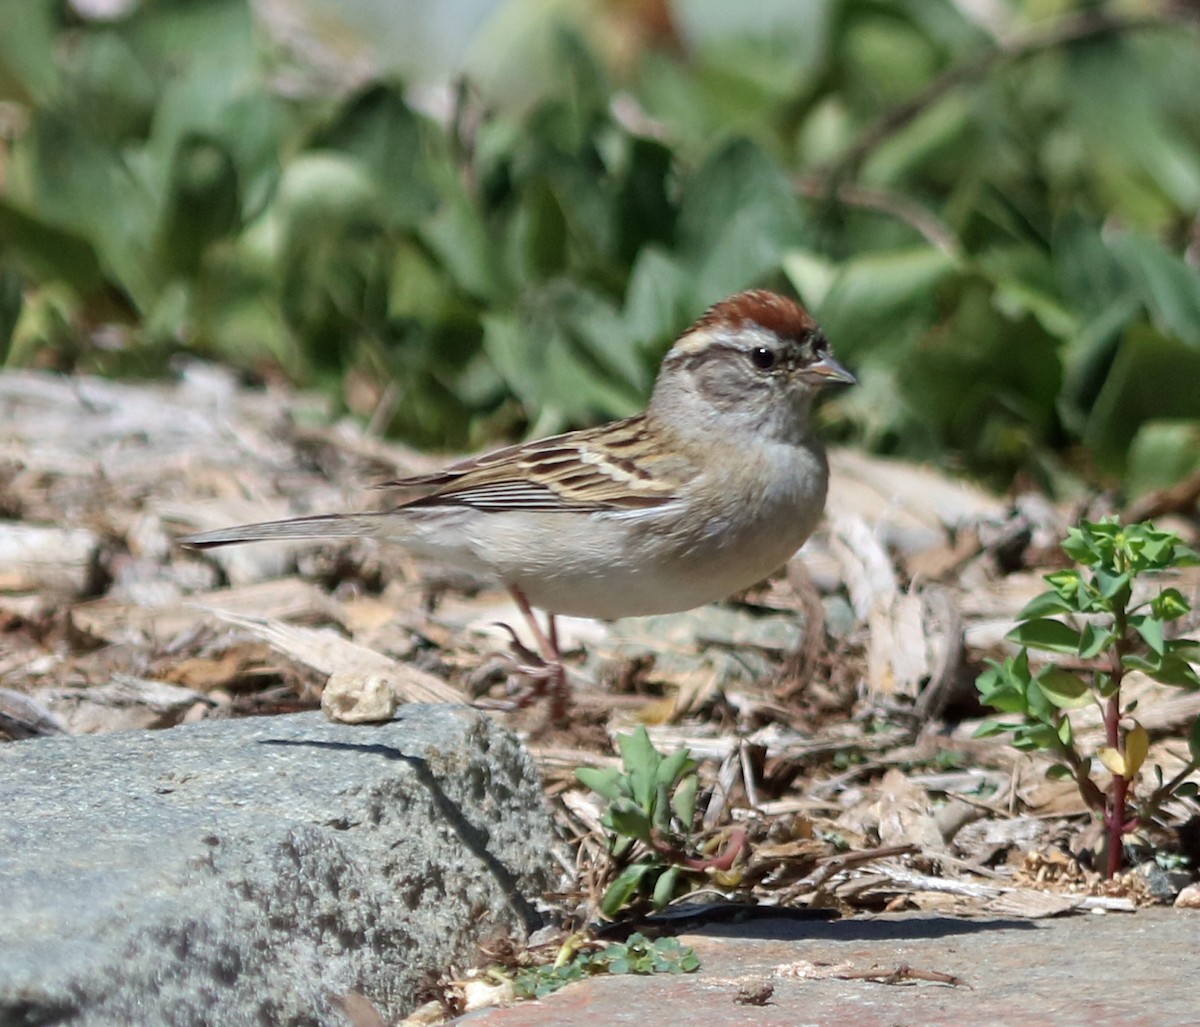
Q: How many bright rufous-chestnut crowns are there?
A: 1